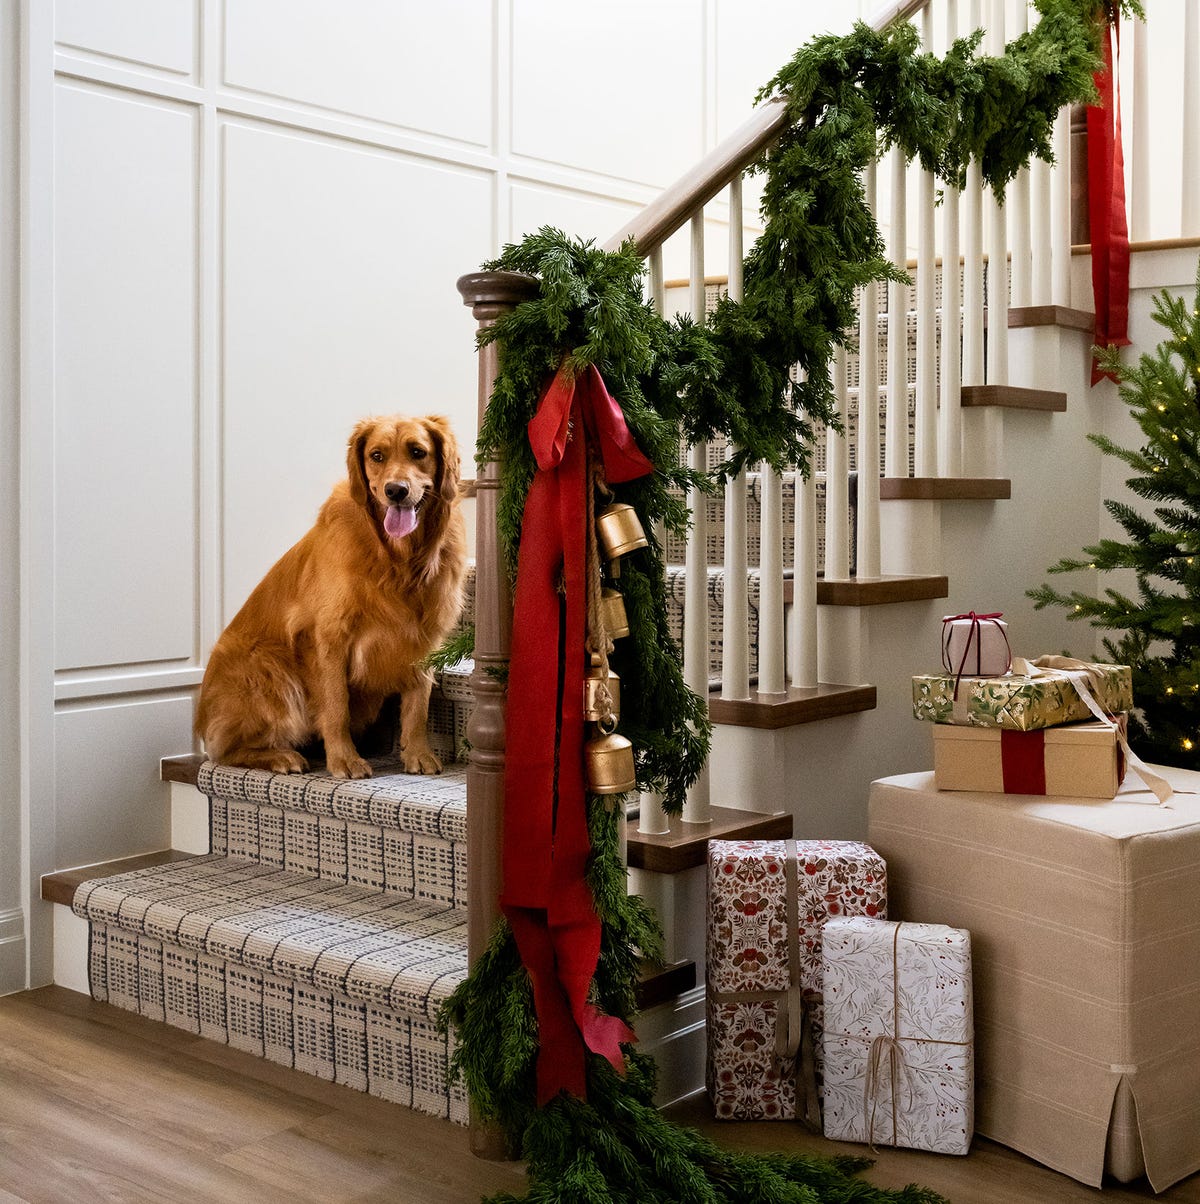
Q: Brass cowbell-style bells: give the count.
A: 4